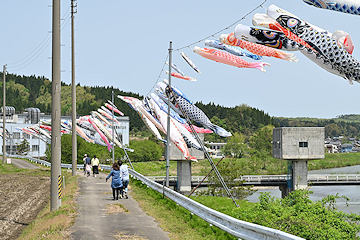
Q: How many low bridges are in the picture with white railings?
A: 1